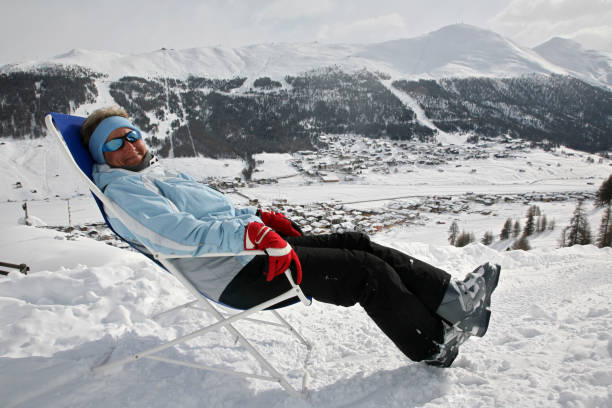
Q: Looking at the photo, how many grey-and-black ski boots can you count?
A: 2